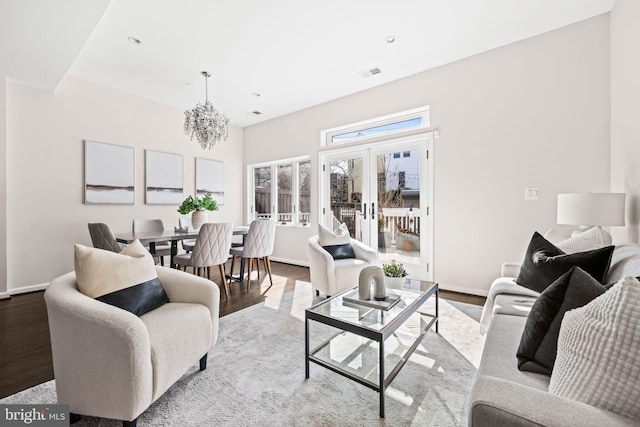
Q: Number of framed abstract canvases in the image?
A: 3